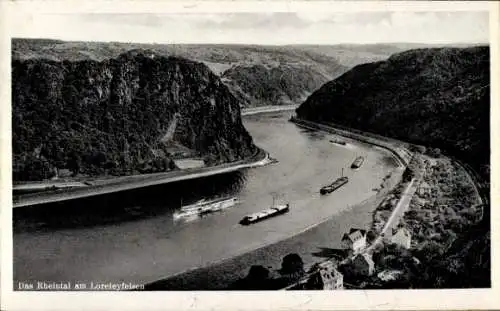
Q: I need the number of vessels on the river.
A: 5